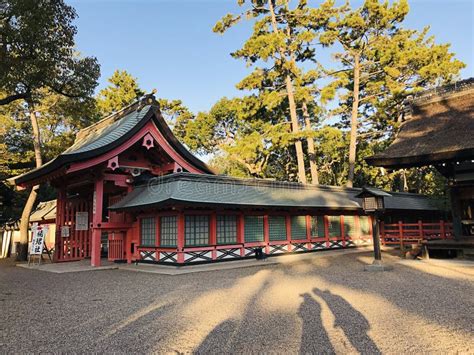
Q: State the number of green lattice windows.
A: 11